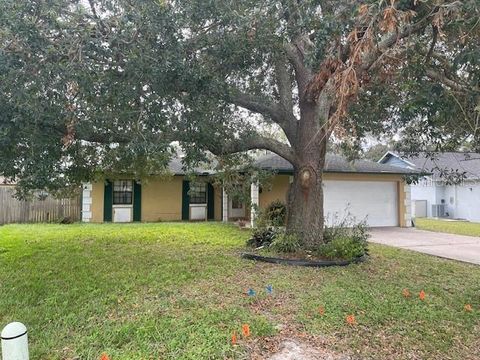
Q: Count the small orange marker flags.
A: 8